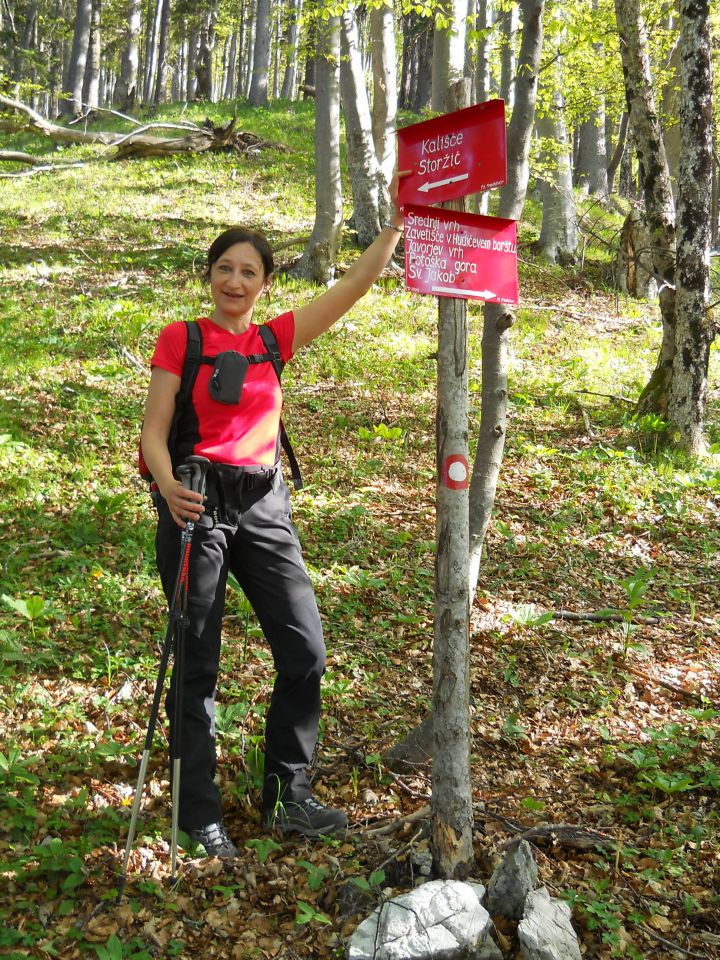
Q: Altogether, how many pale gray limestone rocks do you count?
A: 3